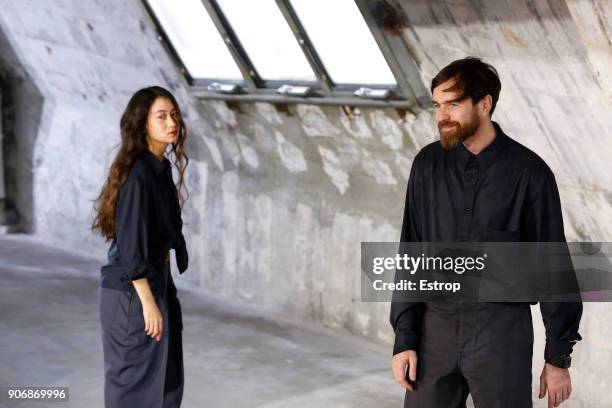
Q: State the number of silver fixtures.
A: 3